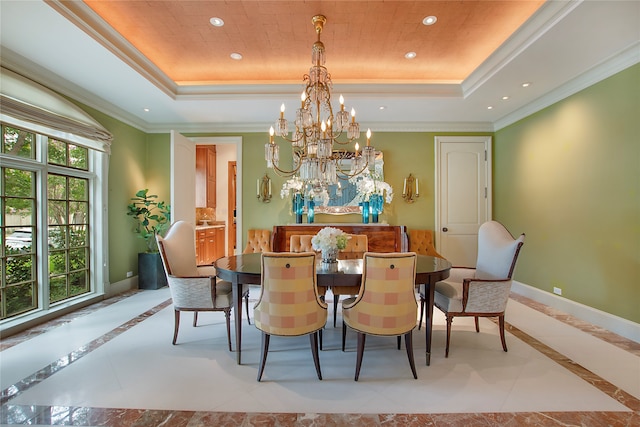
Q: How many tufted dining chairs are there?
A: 4